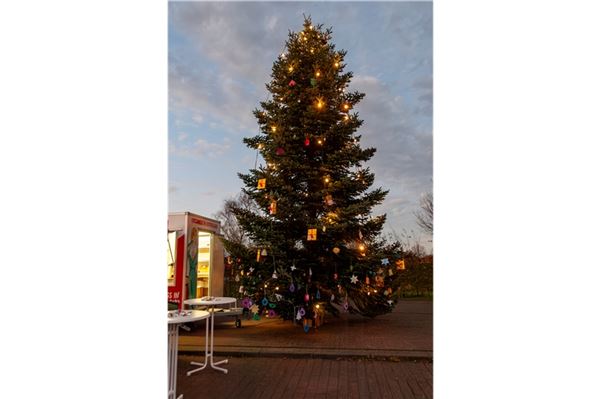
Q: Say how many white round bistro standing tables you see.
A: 2